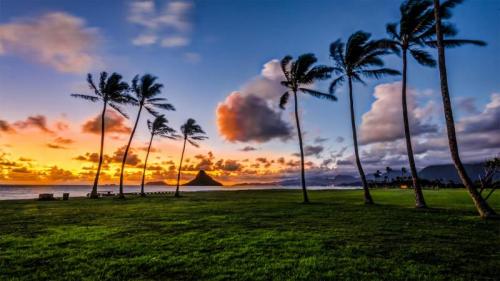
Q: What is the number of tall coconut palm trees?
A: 8